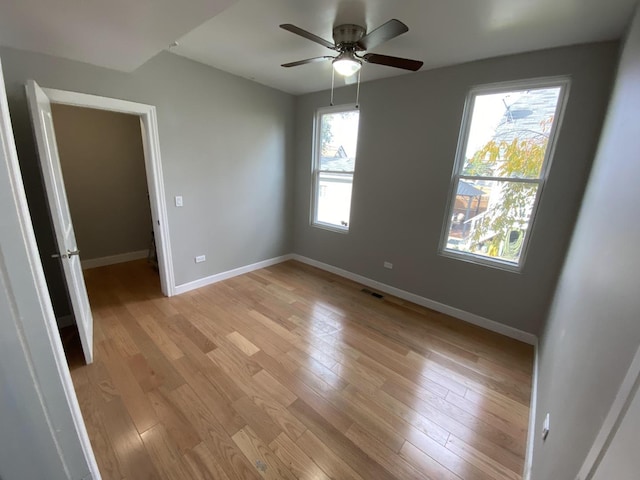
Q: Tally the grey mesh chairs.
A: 0